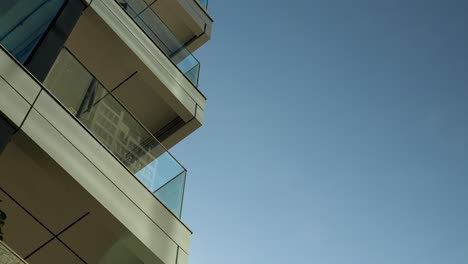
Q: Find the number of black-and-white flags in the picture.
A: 0